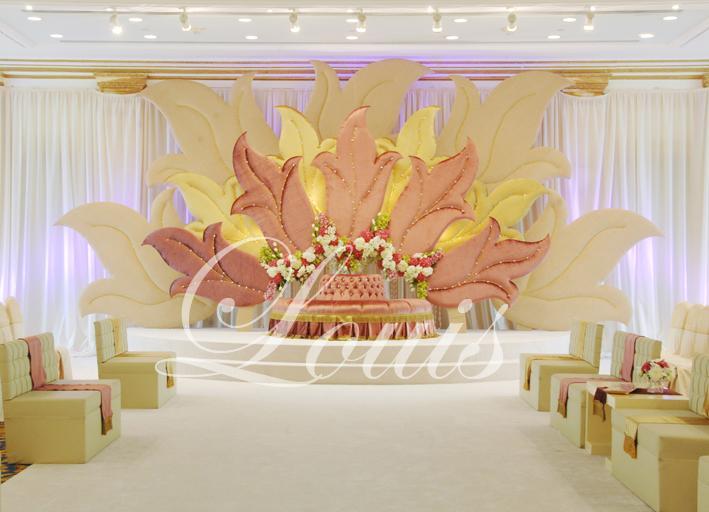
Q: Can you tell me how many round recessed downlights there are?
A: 14